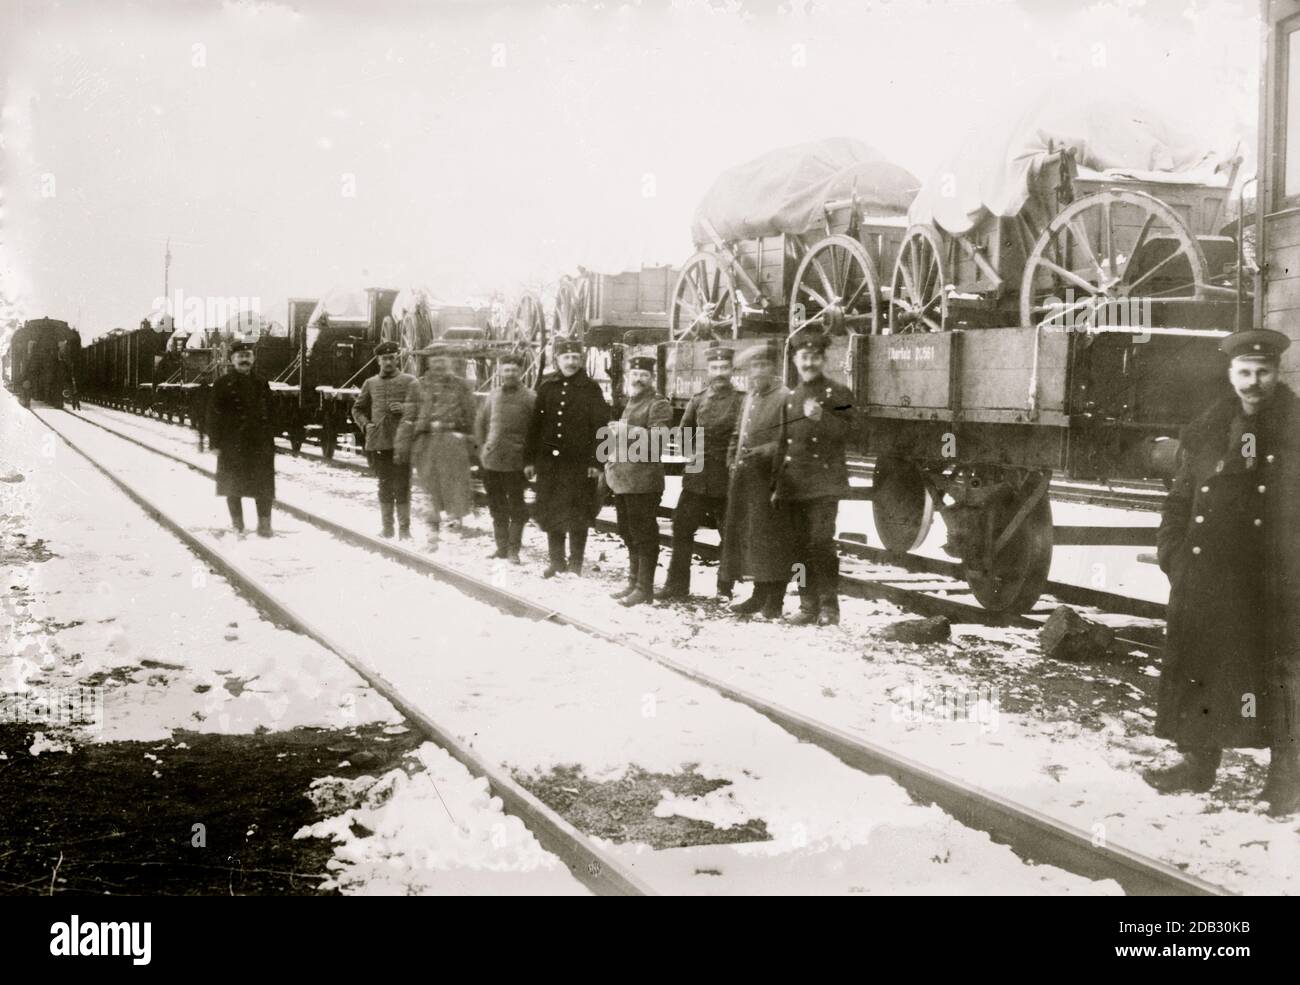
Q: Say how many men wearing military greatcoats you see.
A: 5